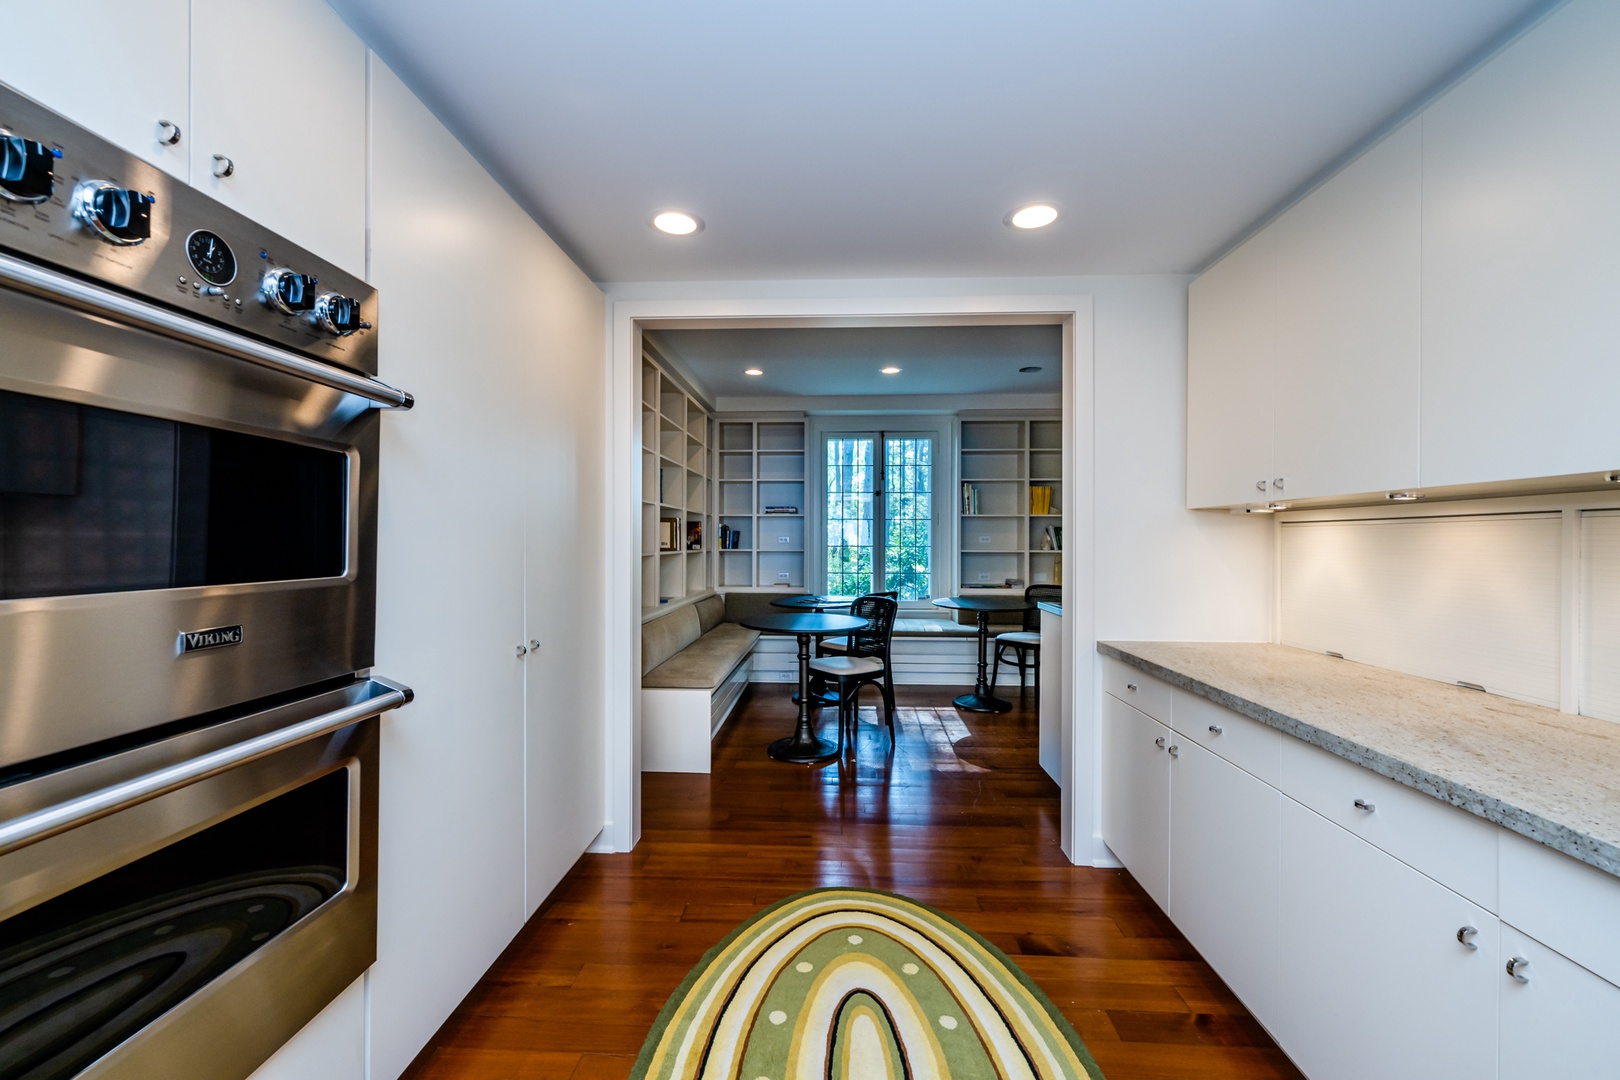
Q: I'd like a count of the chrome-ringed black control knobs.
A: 4